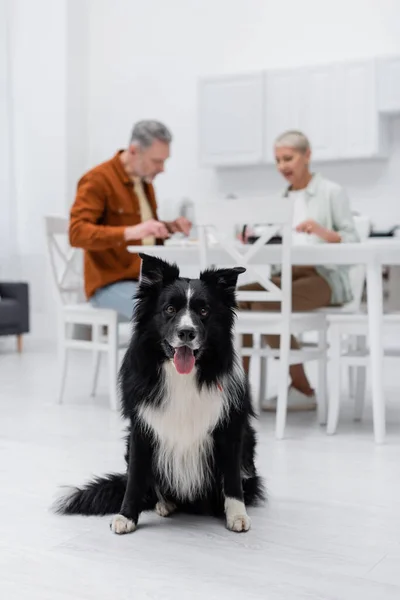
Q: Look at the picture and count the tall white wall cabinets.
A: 4